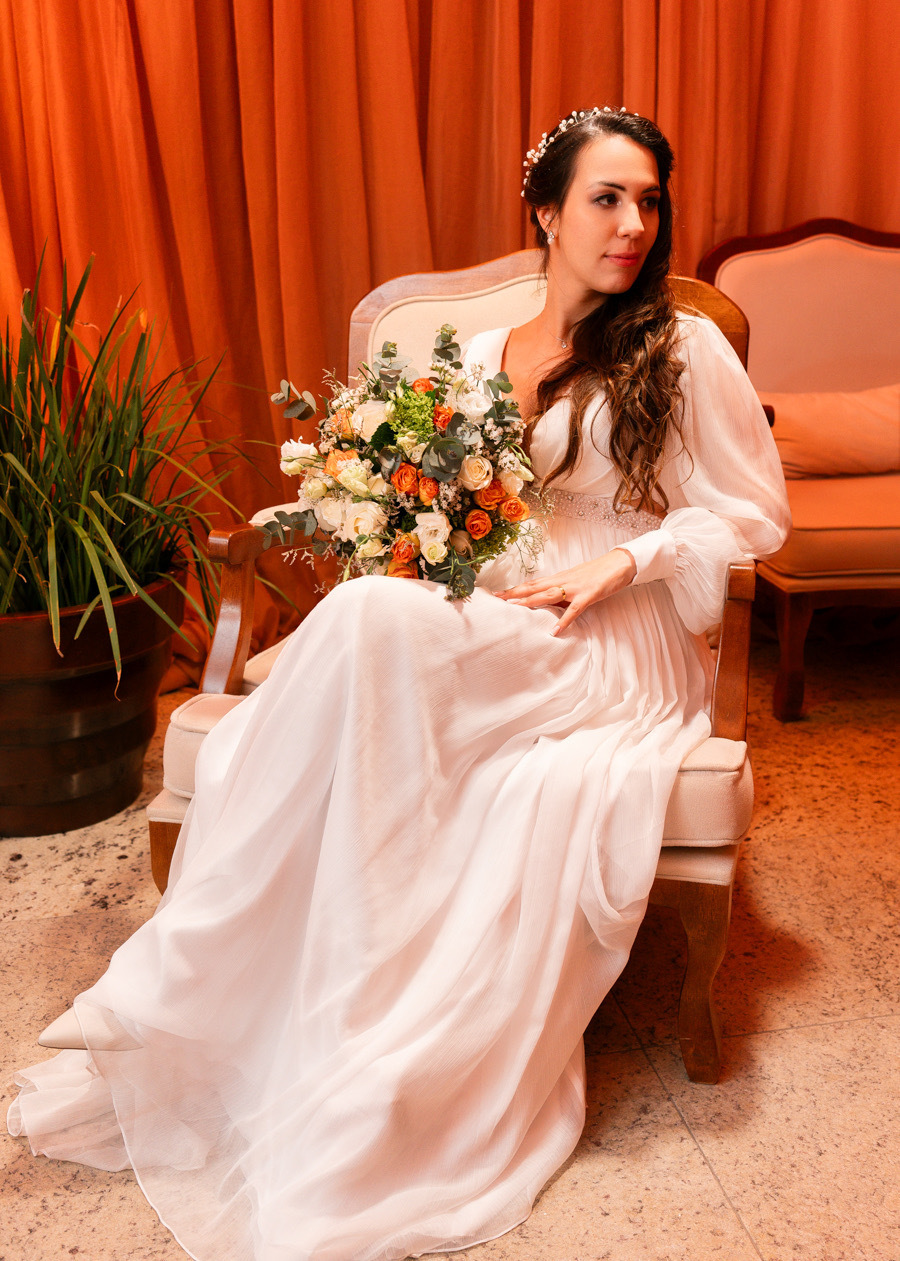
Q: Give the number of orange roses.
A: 11